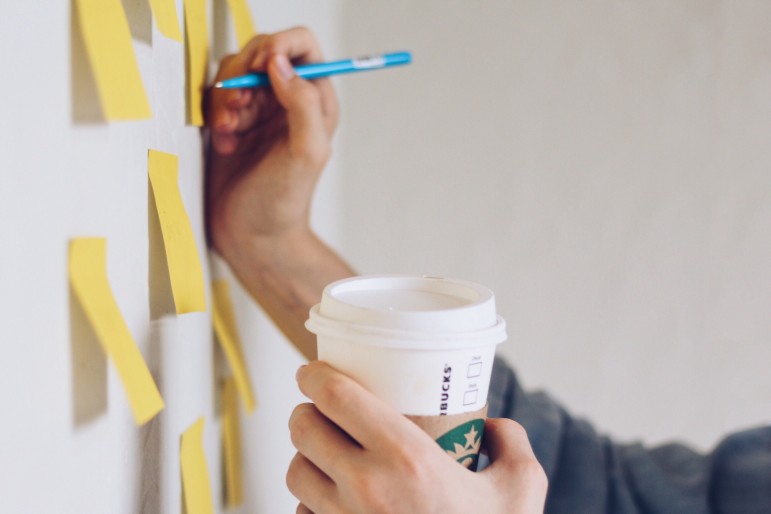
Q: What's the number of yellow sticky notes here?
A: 9